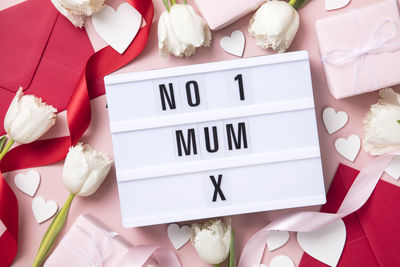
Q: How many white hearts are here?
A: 12